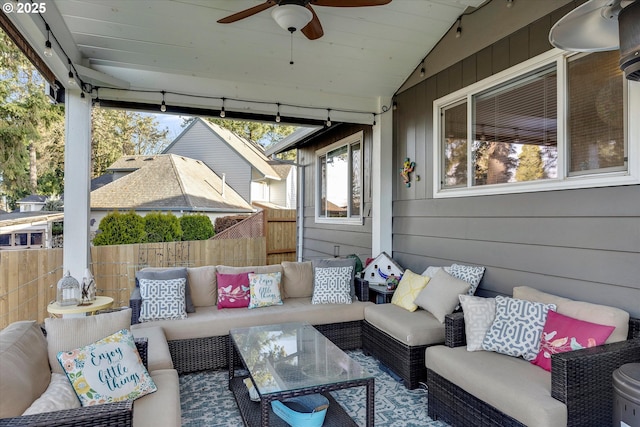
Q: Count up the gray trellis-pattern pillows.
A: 4